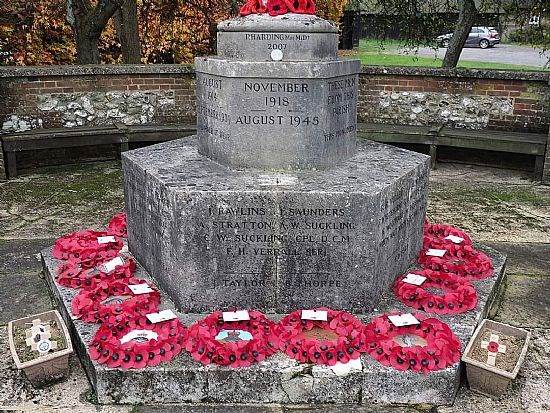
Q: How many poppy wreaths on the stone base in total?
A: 11